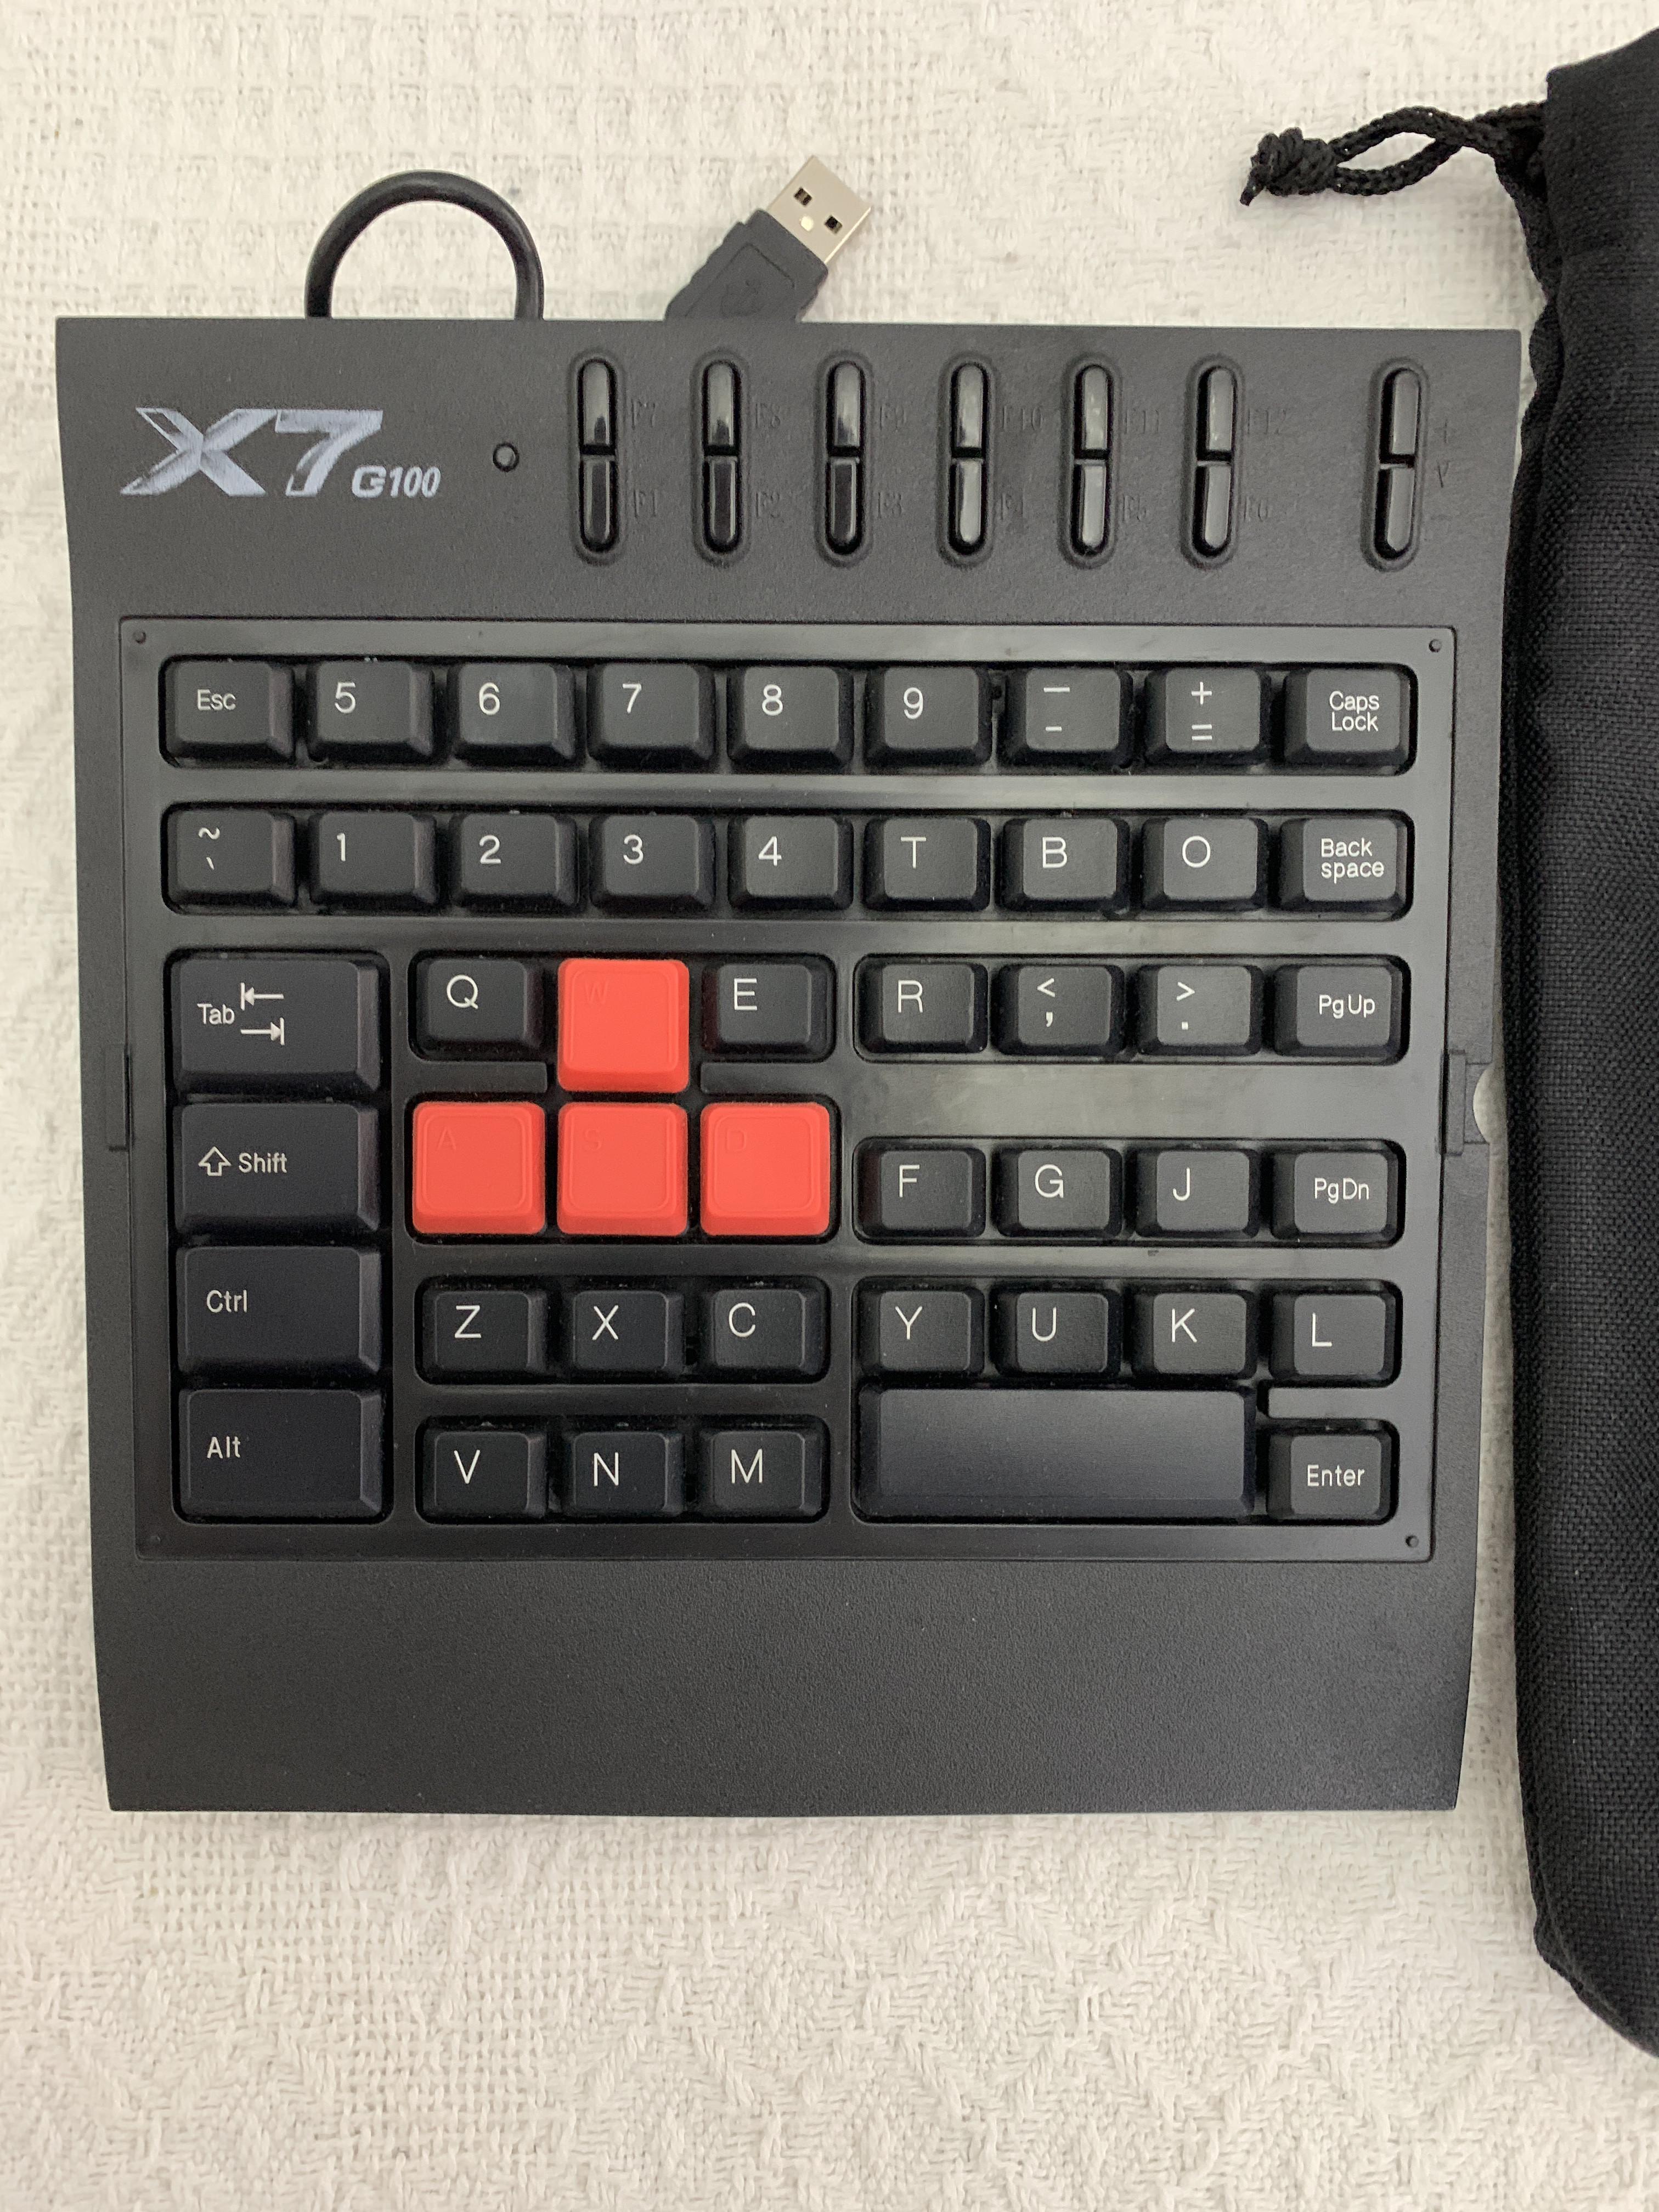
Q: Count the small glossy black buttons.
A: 14